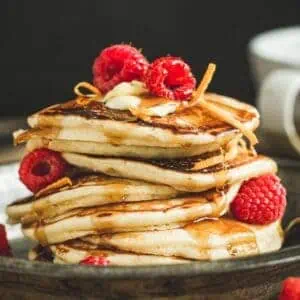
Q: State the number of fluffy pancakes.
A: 7